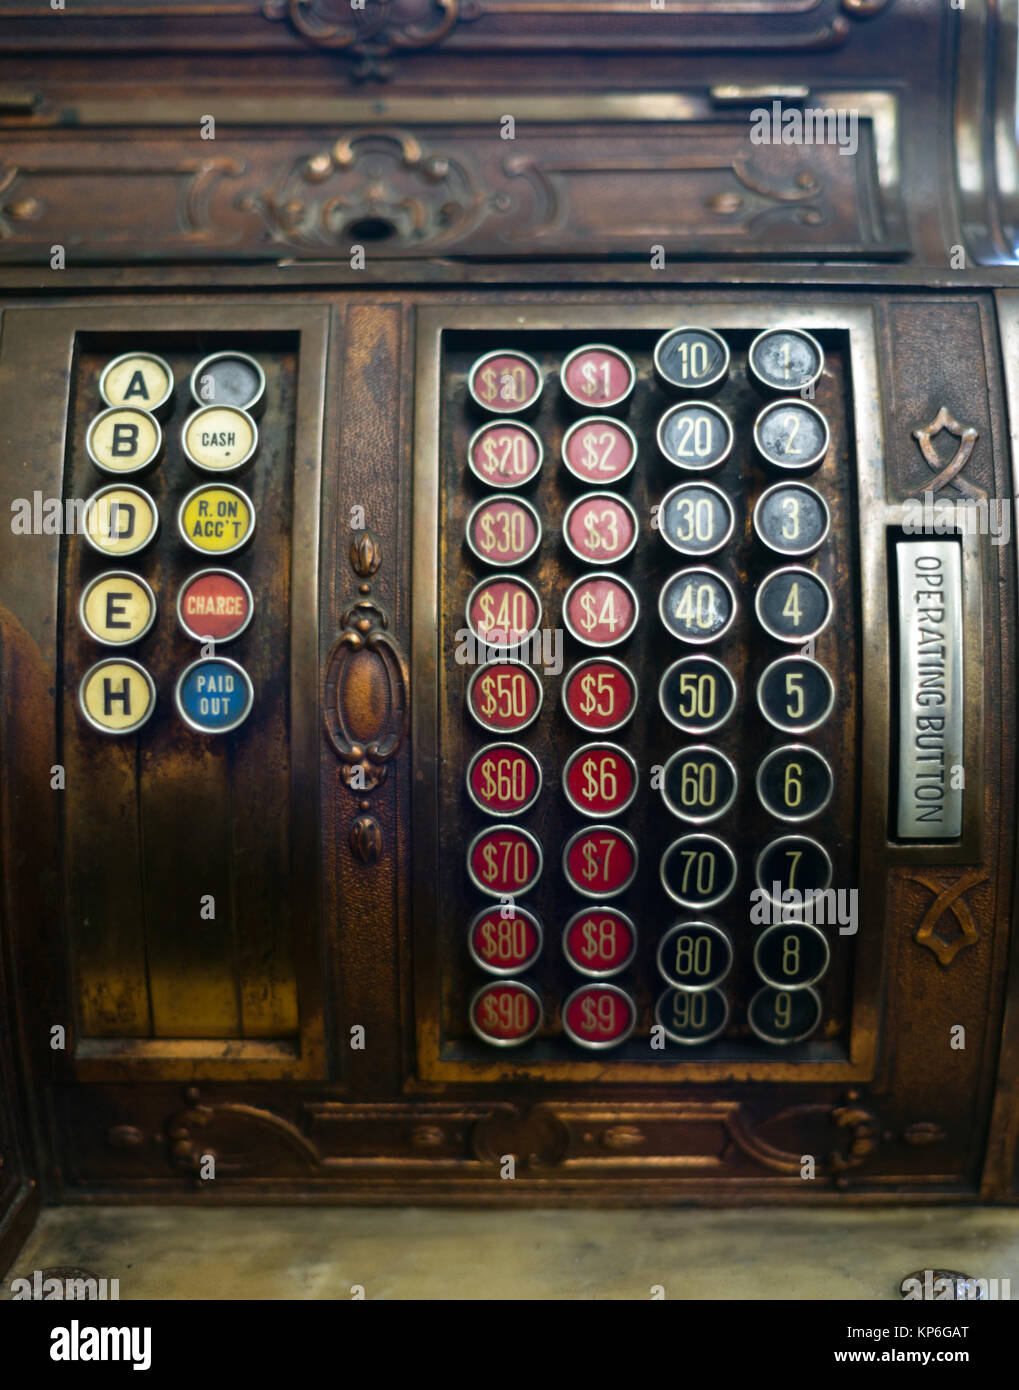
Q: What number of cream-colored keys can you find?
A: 6